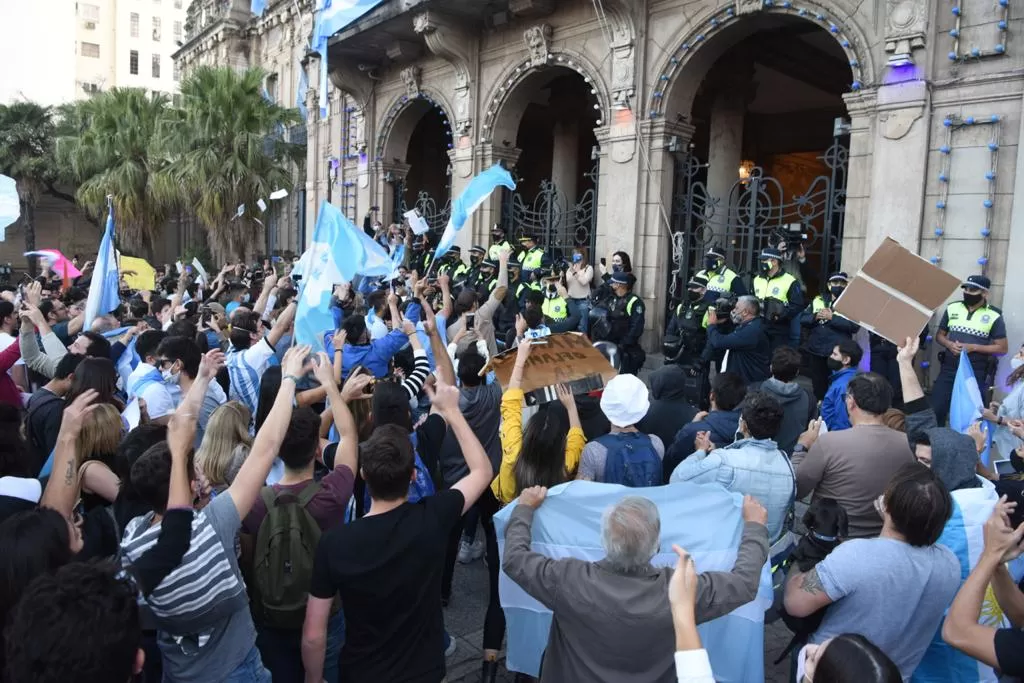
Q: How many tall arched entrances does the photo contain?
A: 3